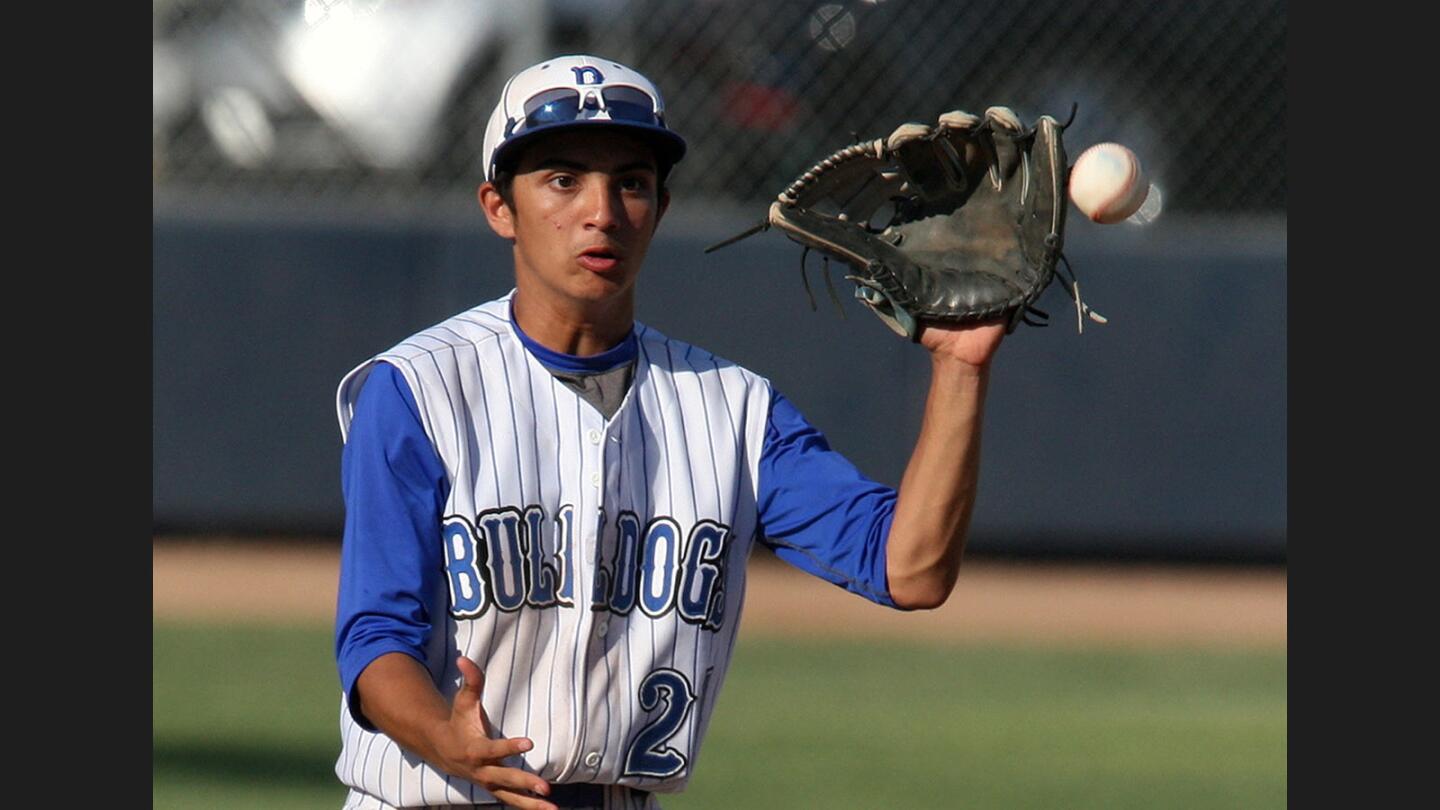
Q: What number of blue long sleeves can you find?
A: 2